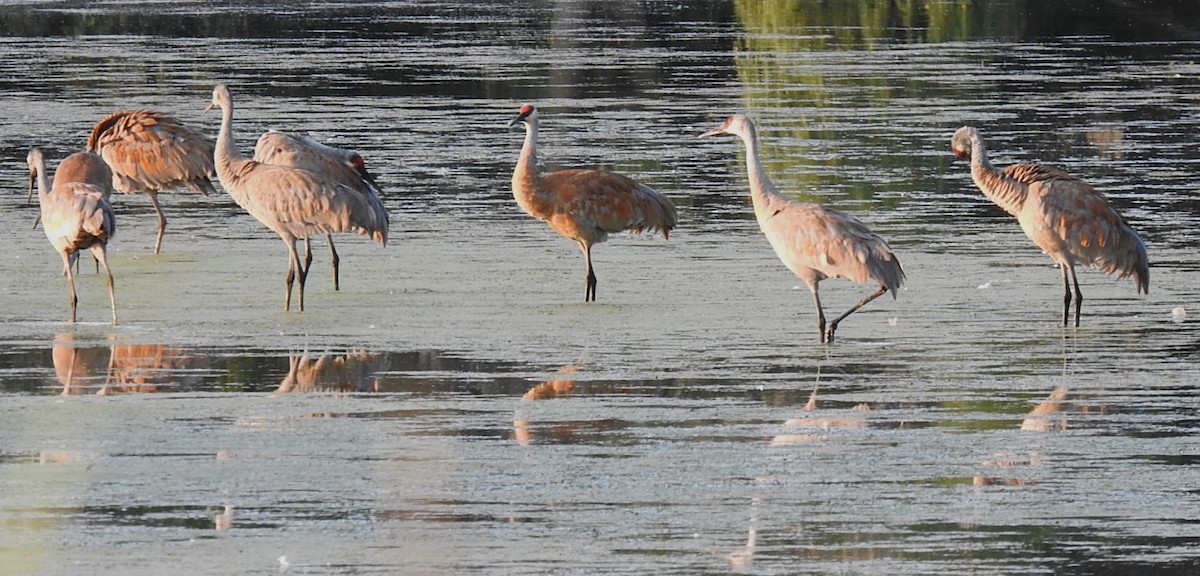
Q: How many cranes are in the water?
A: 8